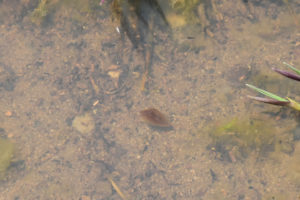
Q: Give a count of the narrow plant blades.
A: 4